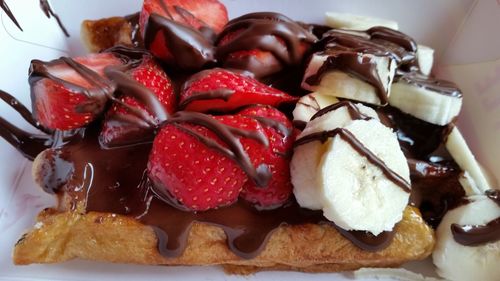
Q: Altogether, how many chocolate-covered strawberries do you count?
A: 7